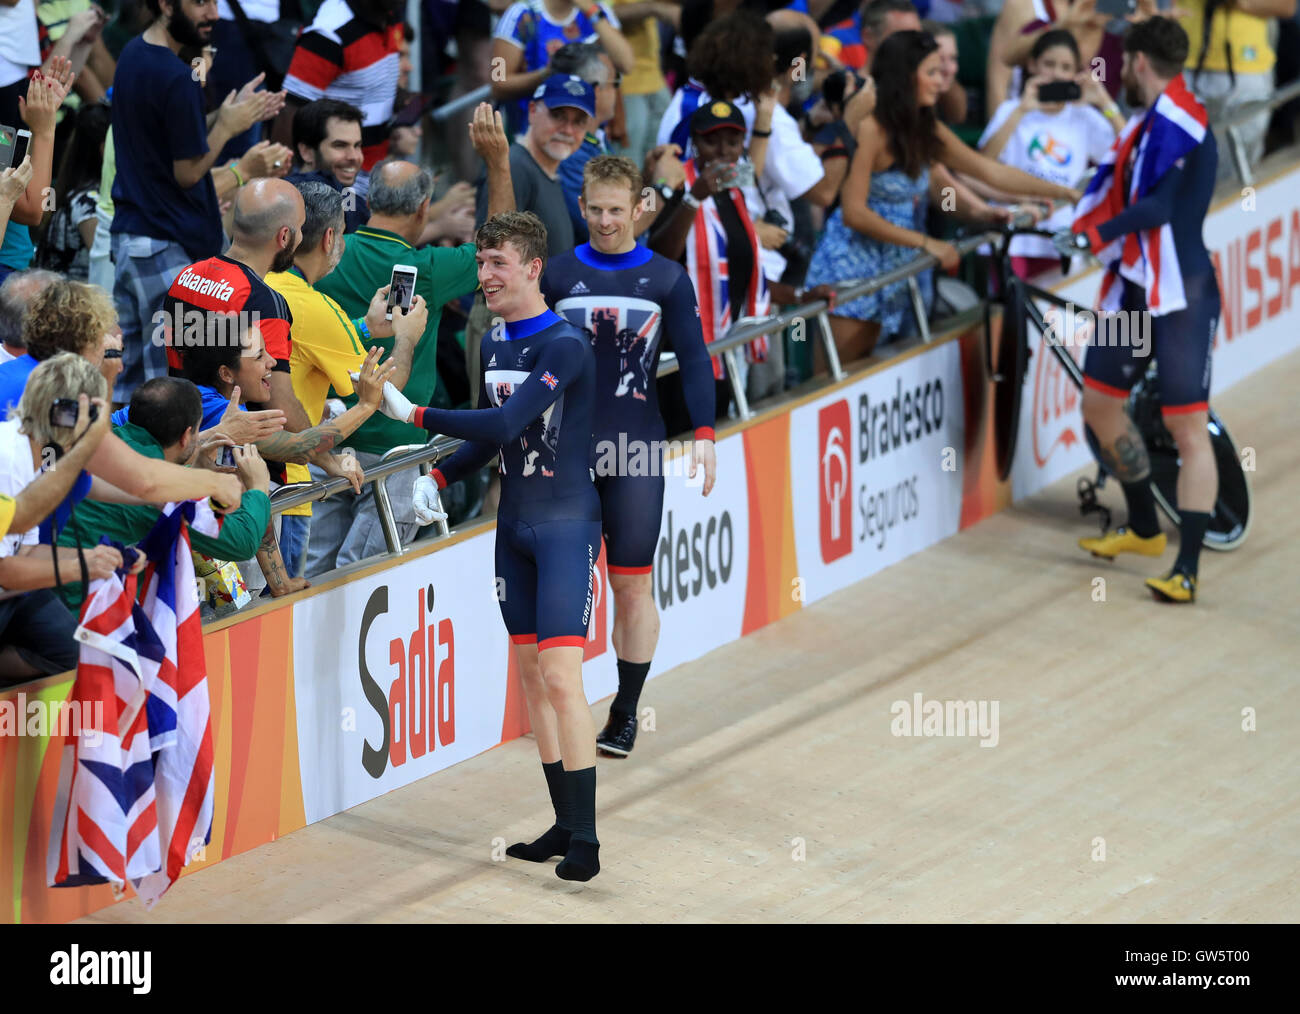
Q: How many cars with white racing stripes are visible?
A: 0